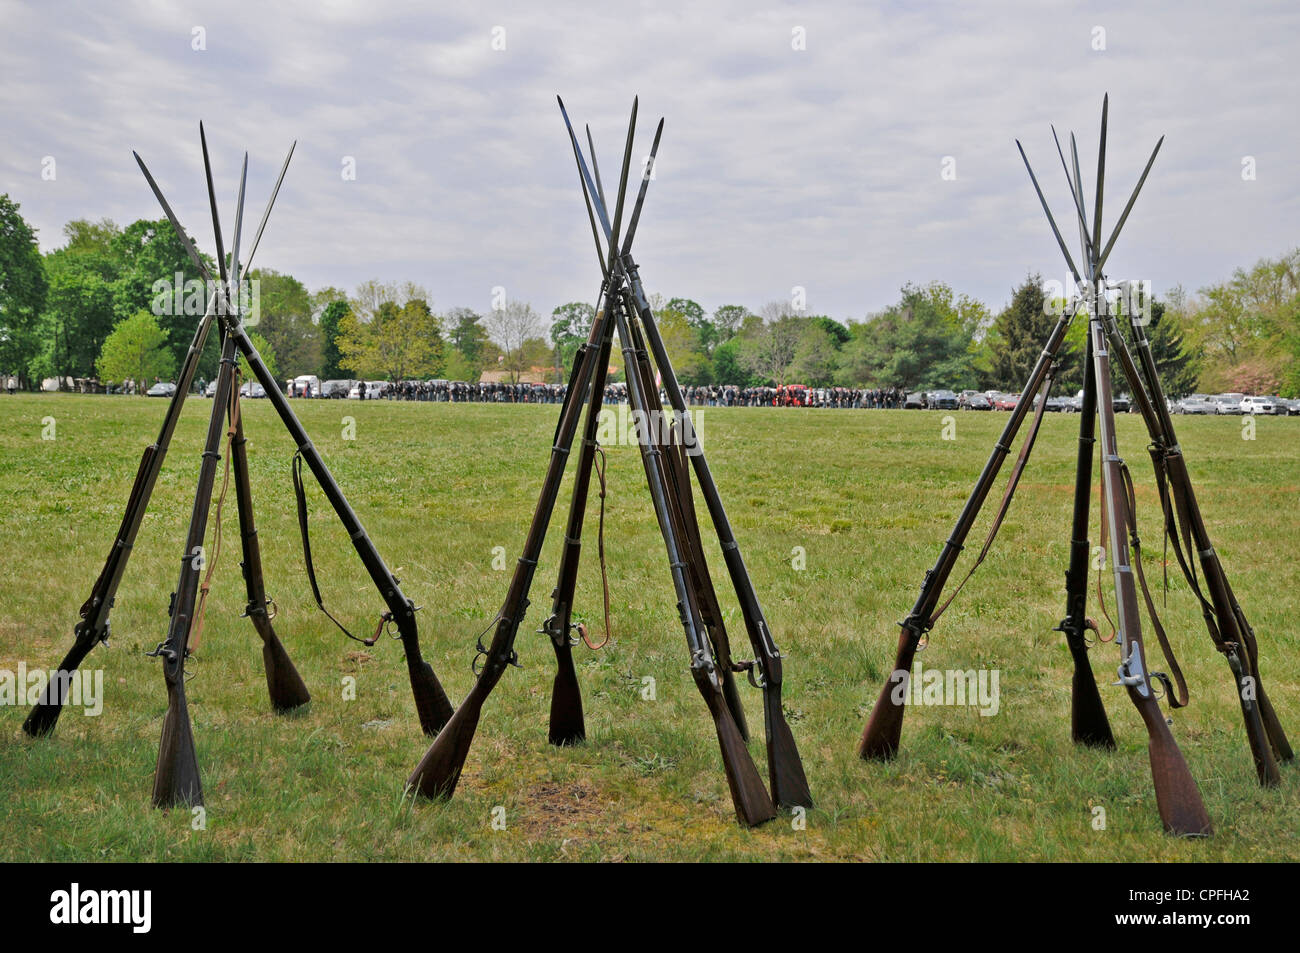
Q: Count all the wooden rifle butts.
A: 14